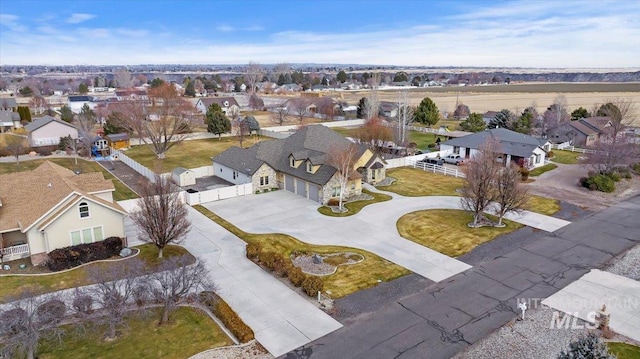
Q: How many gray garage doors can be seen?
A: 3